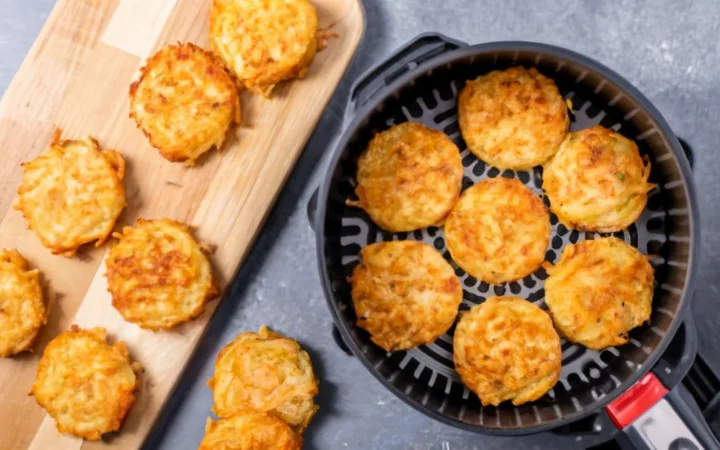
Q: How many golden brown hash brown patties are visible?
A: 15